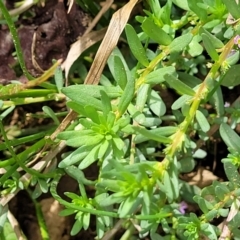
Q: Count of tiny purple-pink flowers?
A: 3